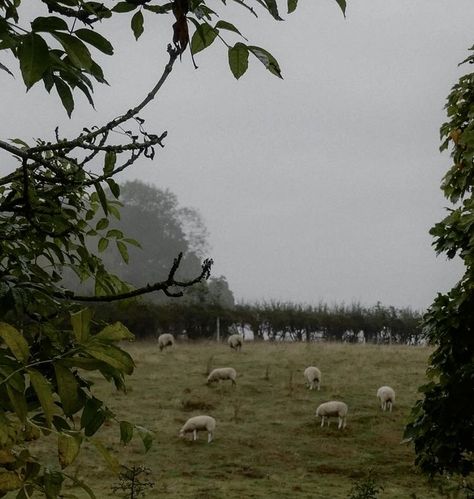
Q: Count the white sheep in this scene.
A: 7